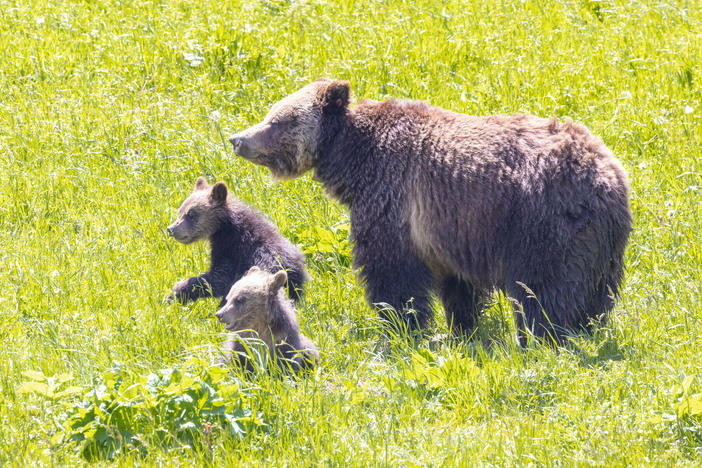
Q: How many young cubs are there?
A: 2